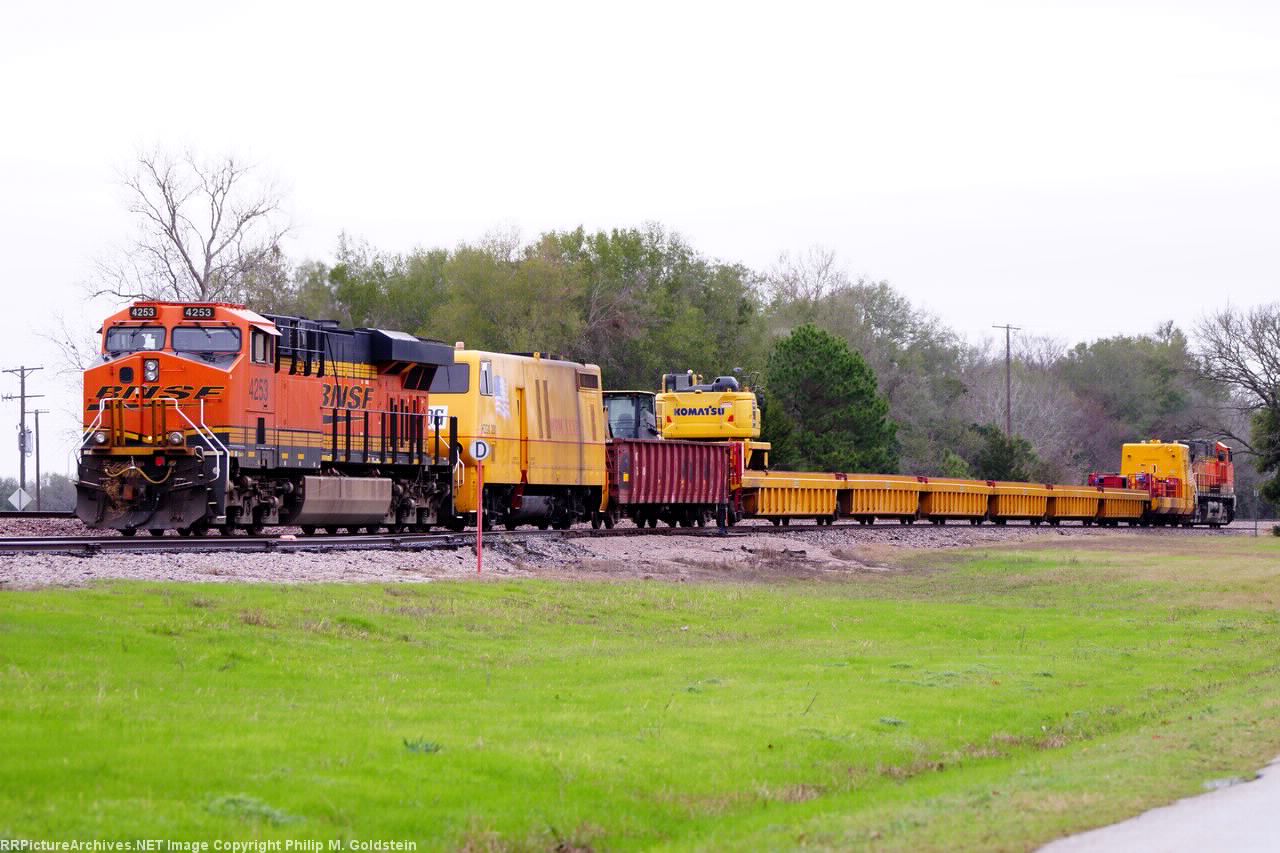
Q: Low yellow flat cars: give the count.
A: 6